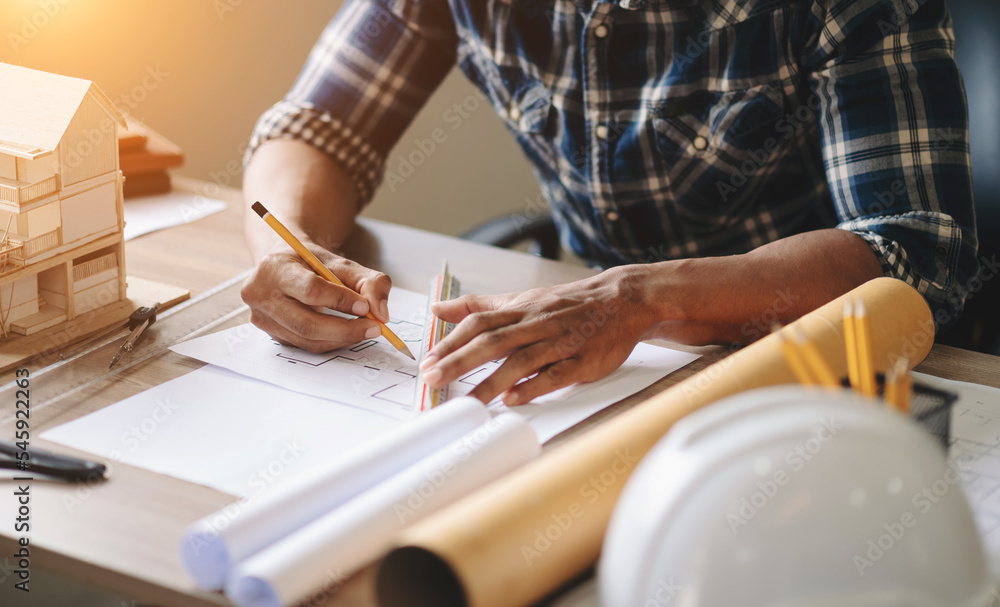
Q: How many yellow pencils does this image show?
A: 7